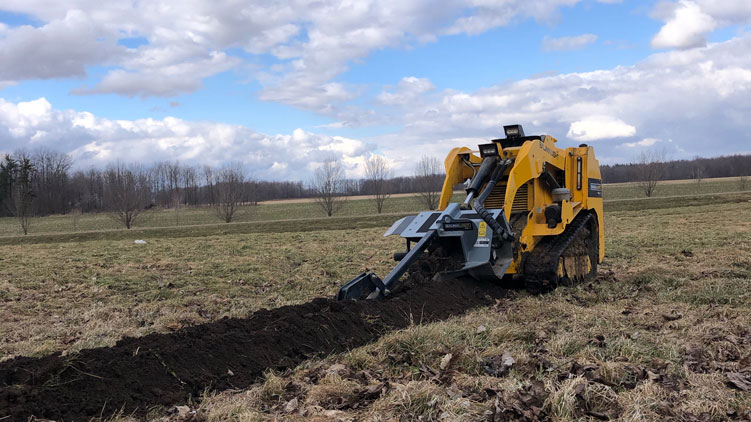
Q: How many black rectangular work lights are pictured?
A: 2